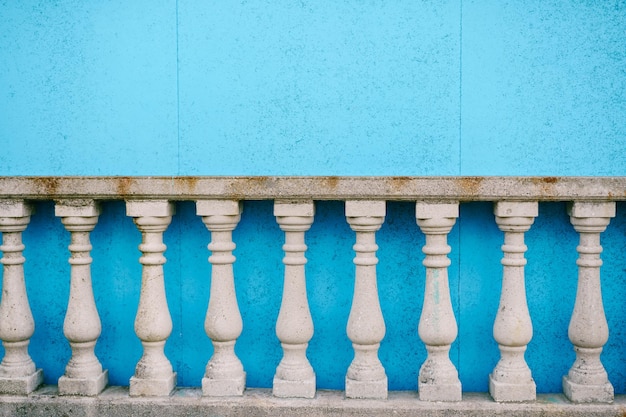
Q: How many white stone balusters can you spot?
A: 9